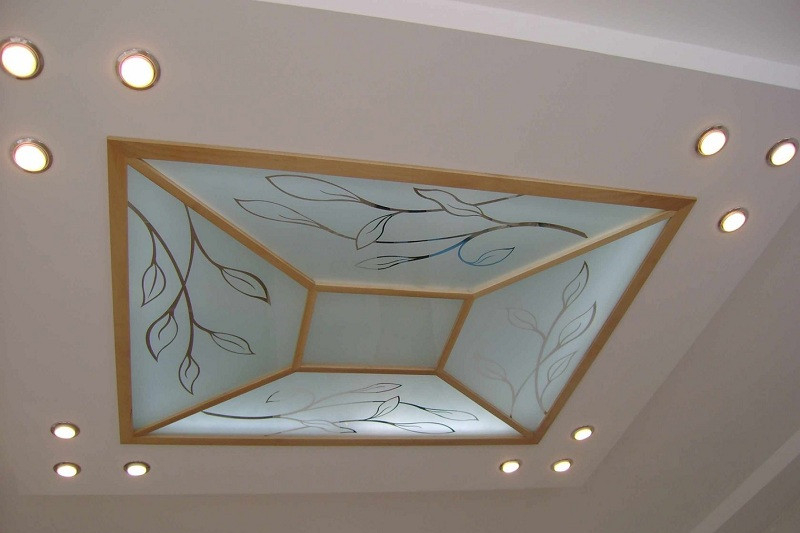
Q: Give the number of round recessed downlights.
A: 12